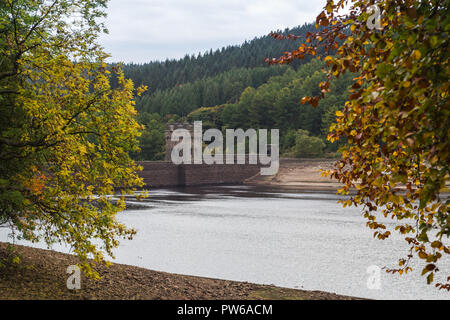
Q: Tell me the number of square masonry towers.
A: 1